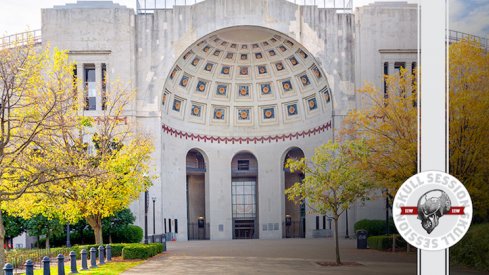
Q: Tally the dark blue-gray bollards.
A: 9